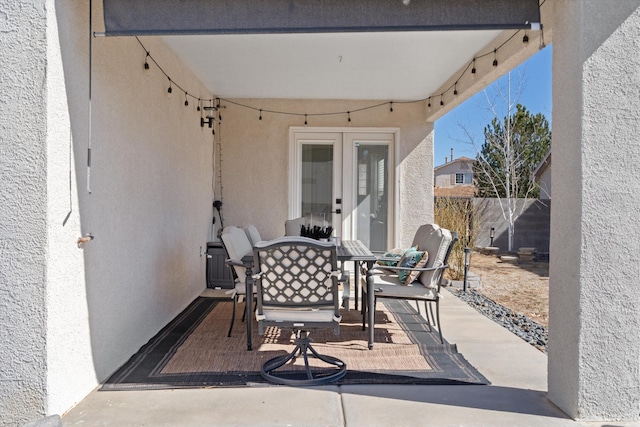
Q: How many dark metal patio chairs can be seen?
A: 6